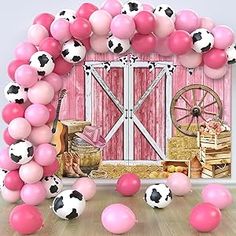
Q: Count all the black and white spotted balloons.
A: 14